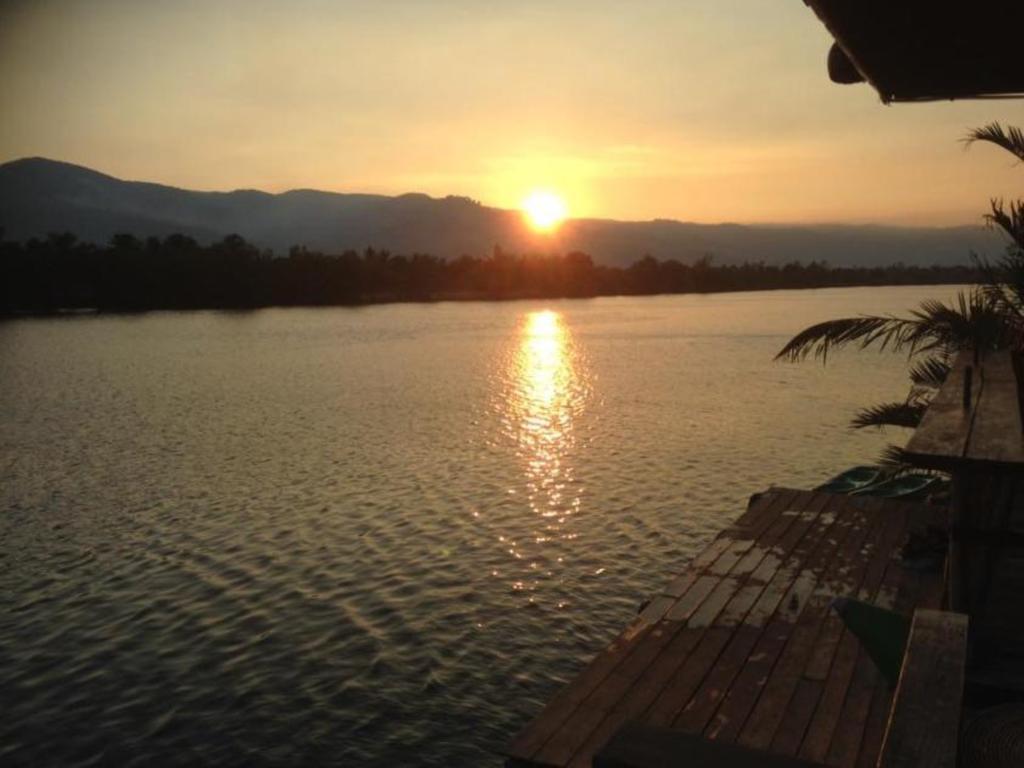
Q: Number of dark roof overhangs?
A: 1